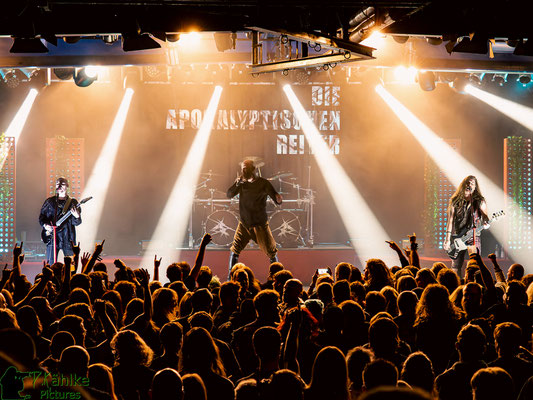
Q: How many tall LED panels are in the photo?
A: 4